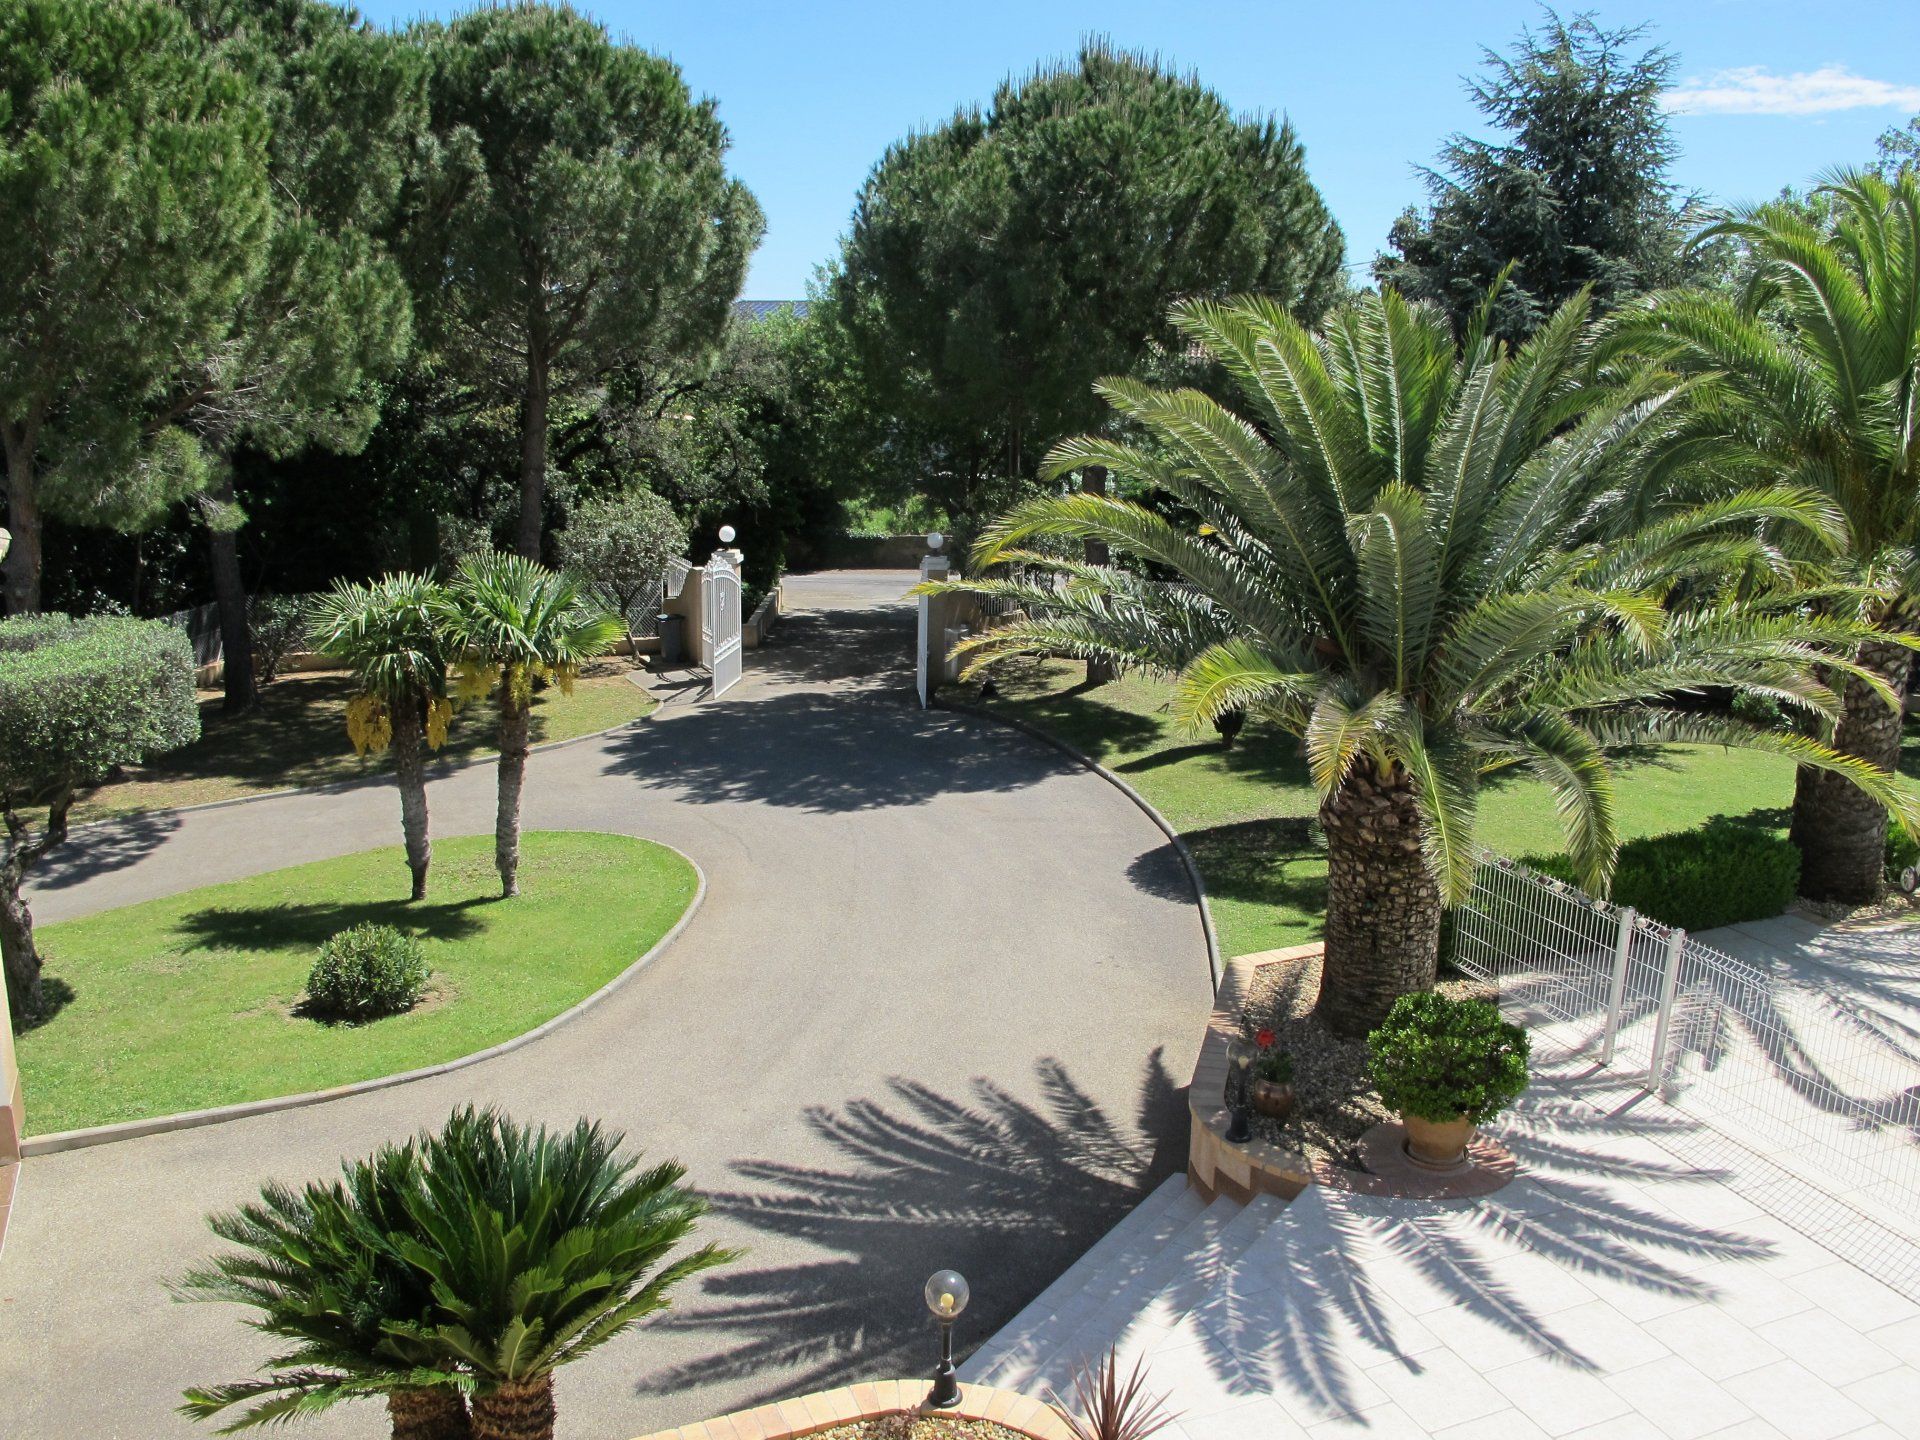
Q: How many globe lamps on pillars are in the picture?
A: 2